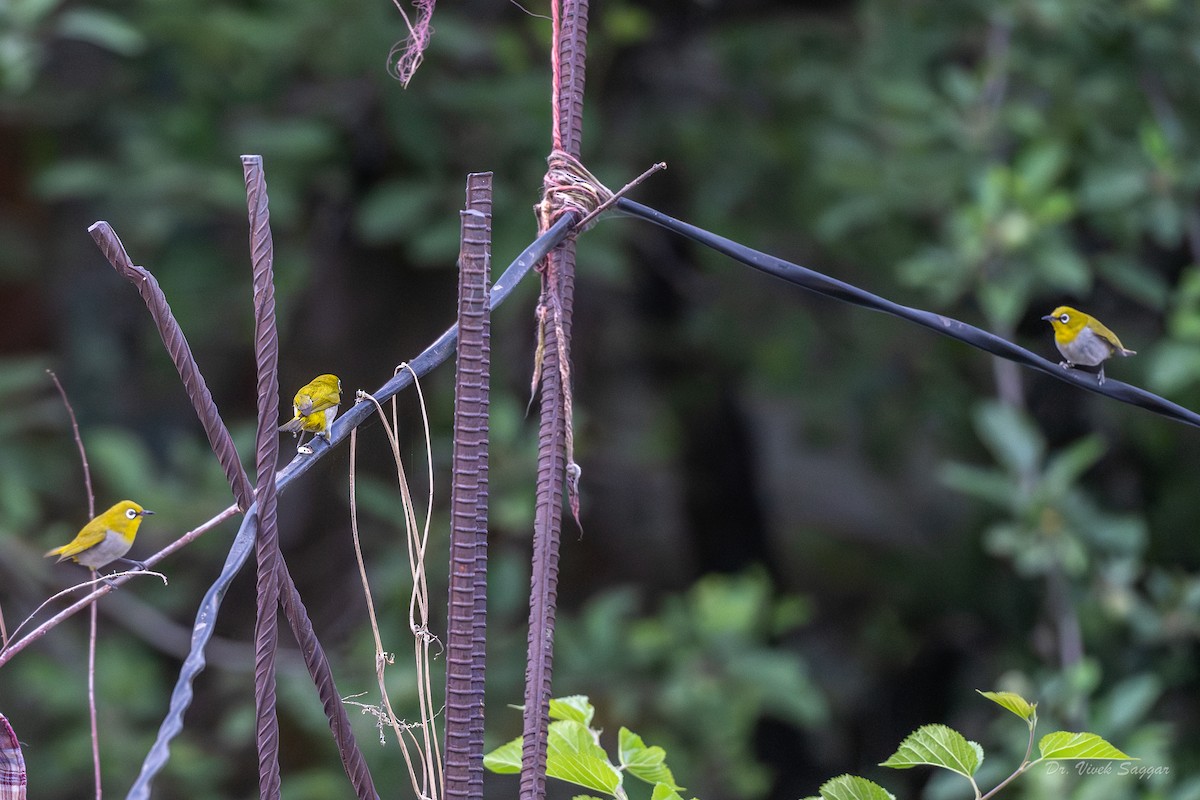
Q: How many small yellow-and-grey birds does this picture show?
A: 3